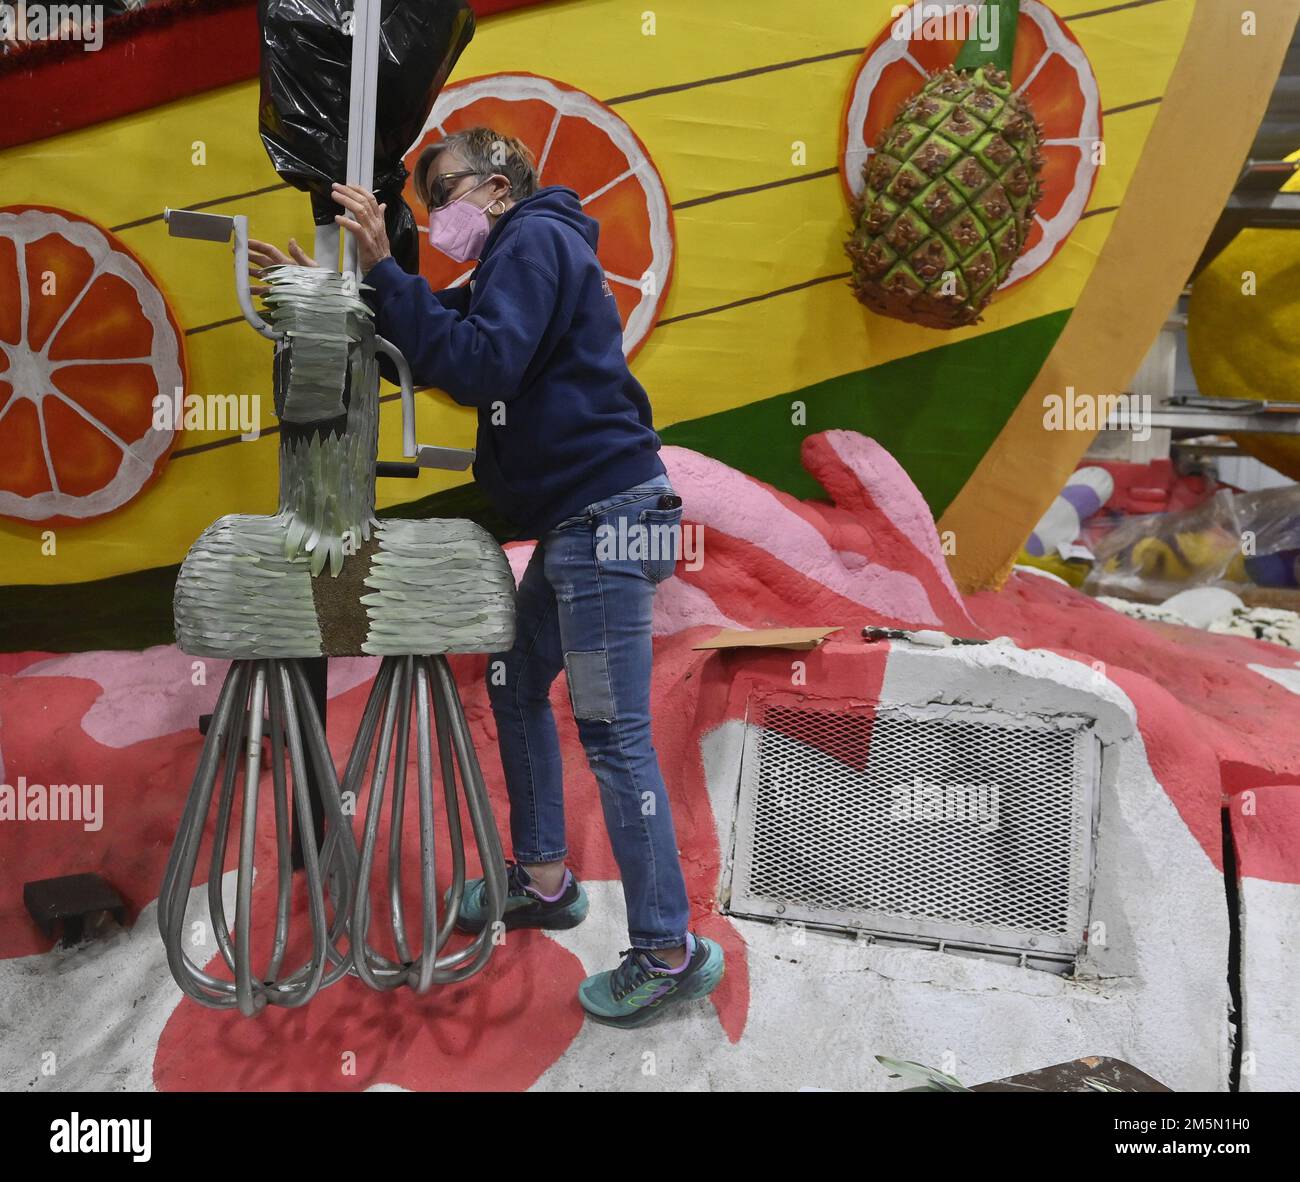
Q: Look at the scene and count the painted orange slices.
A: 3